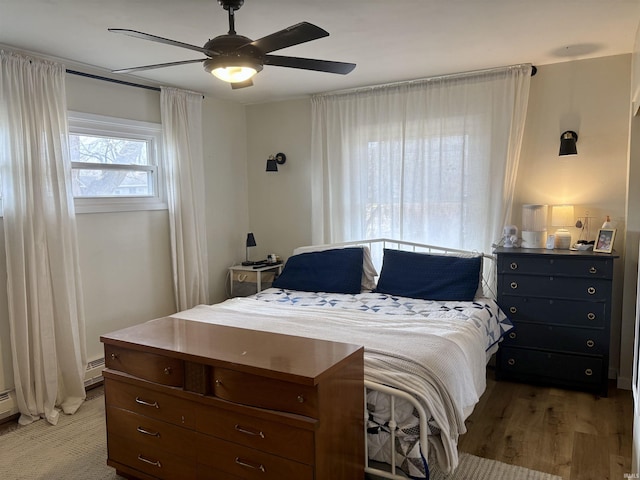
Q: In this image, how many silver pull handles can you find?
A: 5